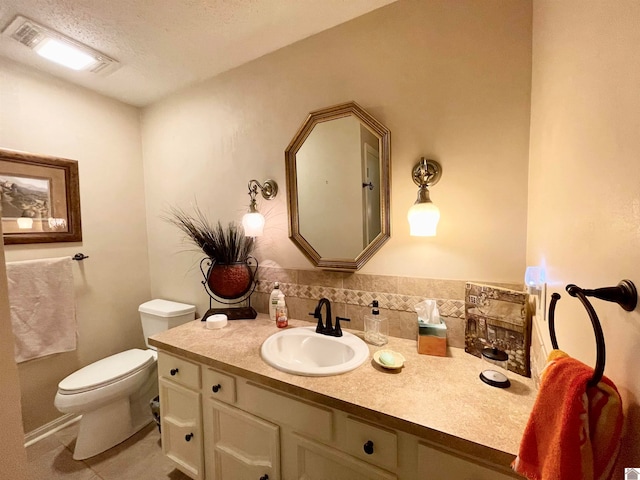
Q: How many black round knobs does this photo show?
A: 5